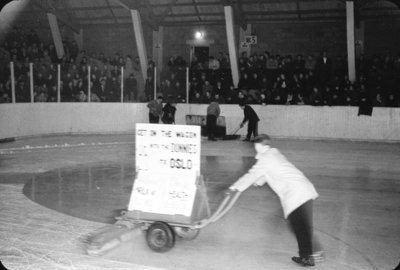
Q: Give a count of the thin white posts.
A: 7